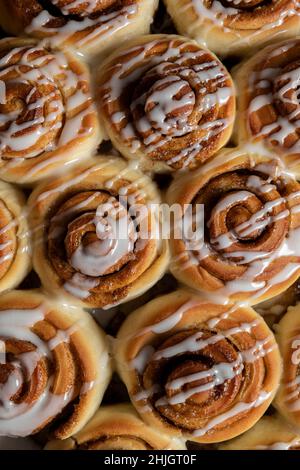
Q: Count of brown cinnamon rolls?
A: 13